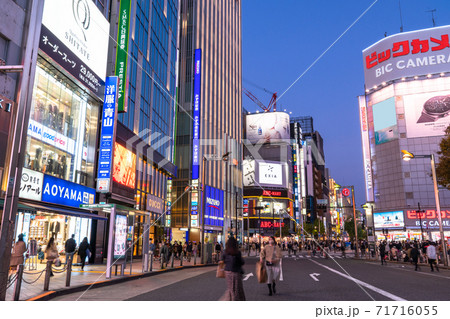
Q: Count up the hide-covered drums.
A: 0